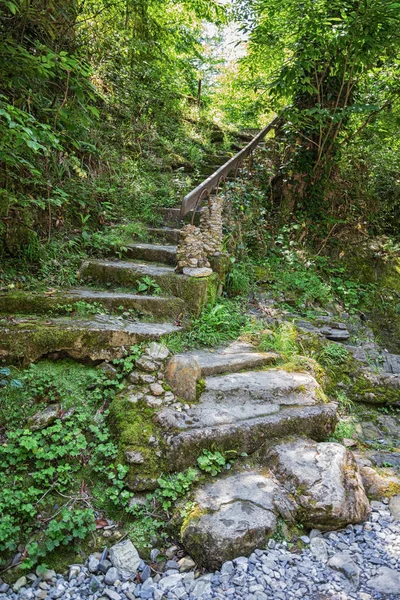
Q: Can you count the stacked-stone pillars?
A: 2